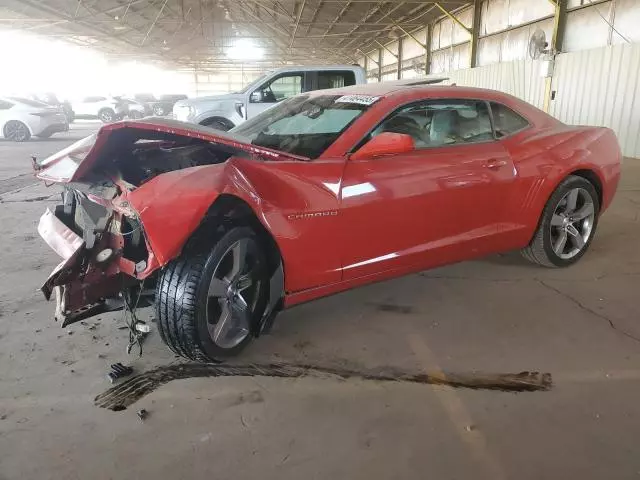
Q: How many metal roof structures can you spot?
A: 1